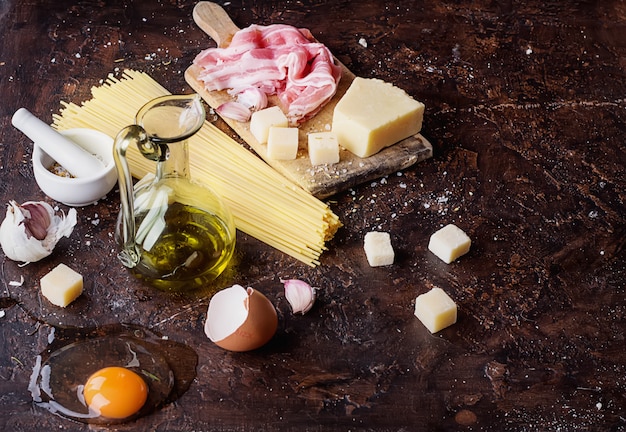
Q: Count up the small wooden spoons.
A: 0